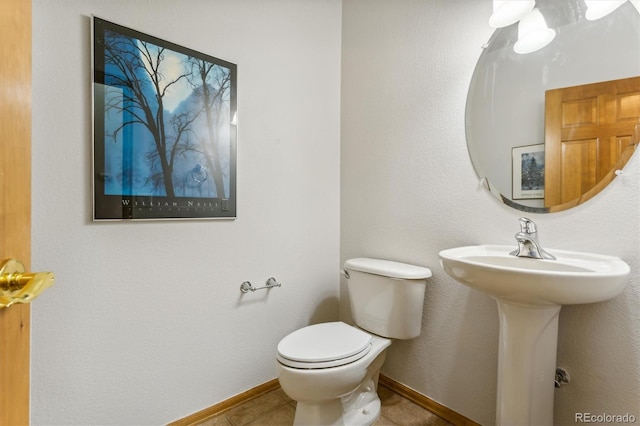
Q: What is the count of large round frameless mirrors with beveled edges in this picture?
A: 1